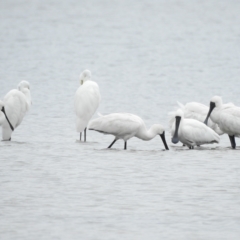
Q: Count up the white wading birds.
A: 7